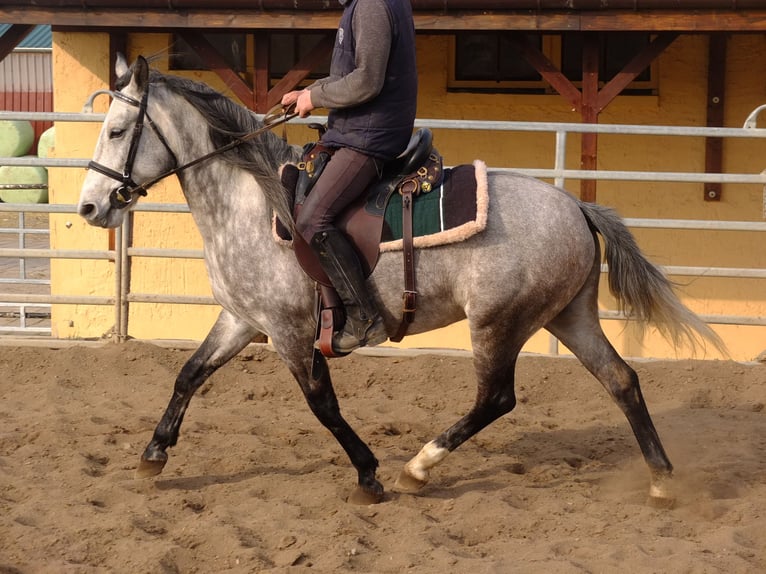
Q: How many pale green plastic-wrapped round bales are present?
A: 3